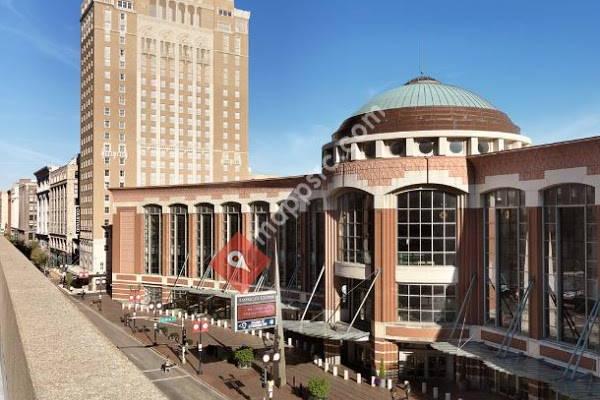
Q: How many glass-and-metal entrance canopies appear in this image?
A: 3